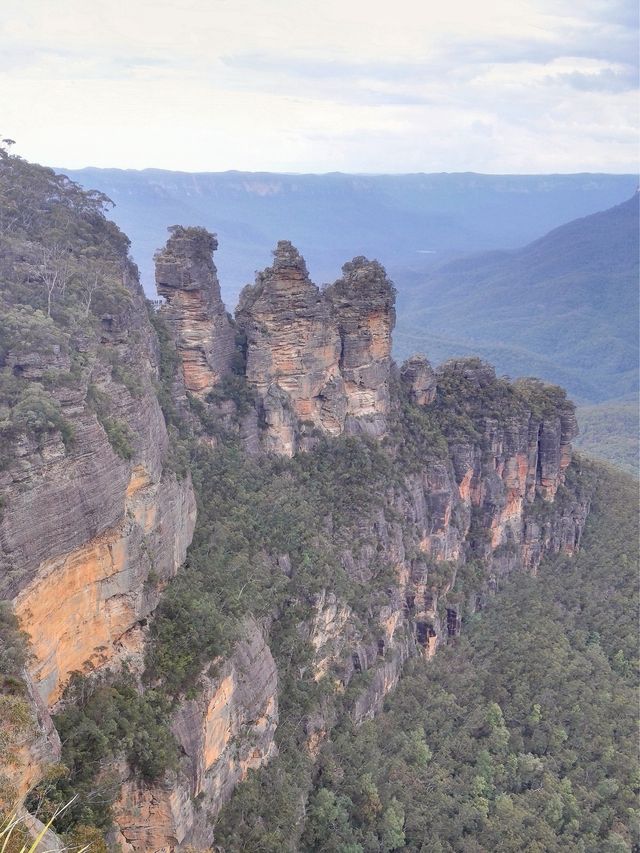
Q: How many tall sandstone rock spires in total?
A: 3